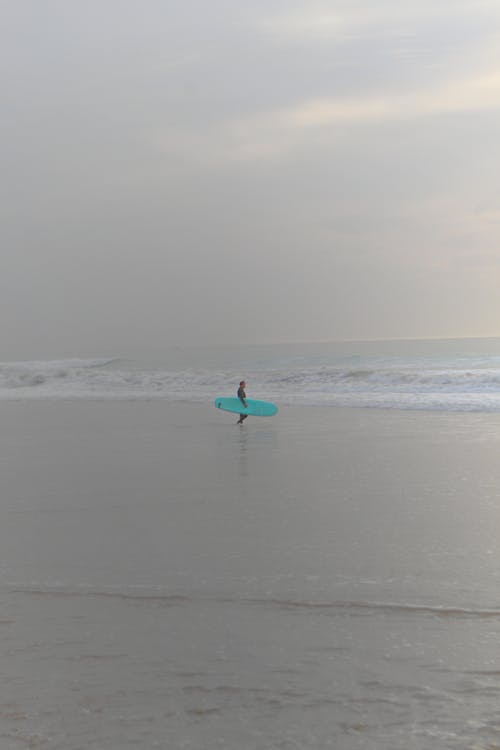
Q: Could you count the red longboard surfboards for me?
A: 0